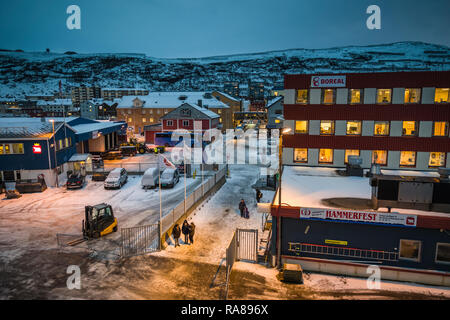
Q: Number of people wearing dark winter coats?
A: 5